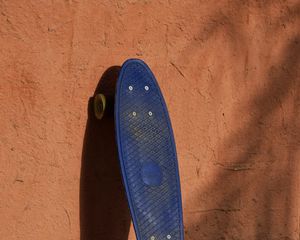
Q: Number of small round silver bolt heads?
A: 6